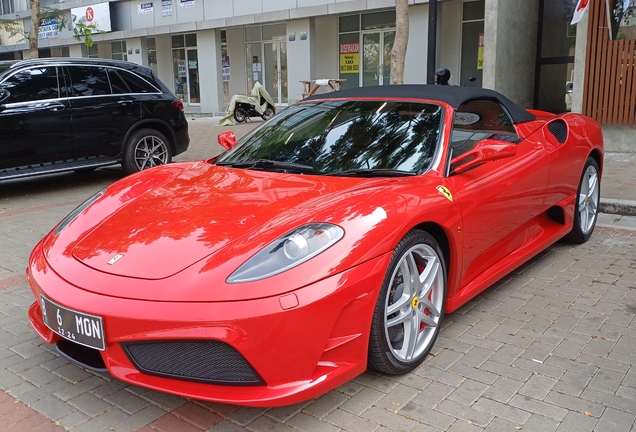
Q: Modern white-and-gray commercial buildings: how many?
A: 1